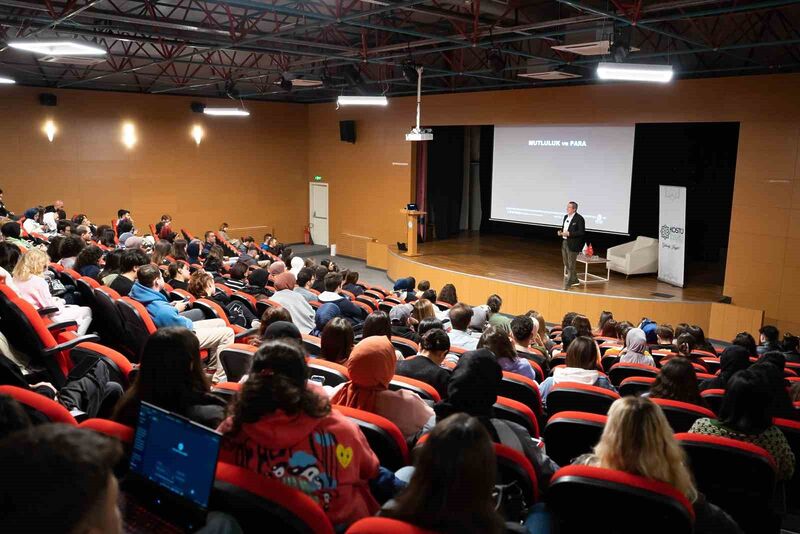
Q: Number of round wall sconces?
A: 3